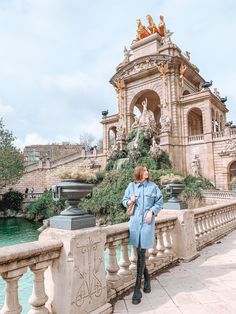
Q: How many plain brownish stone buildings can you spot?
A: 1